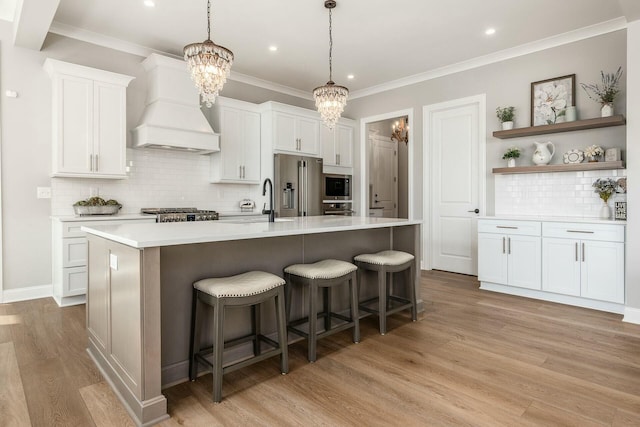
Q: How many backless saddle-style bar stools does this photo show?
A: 3